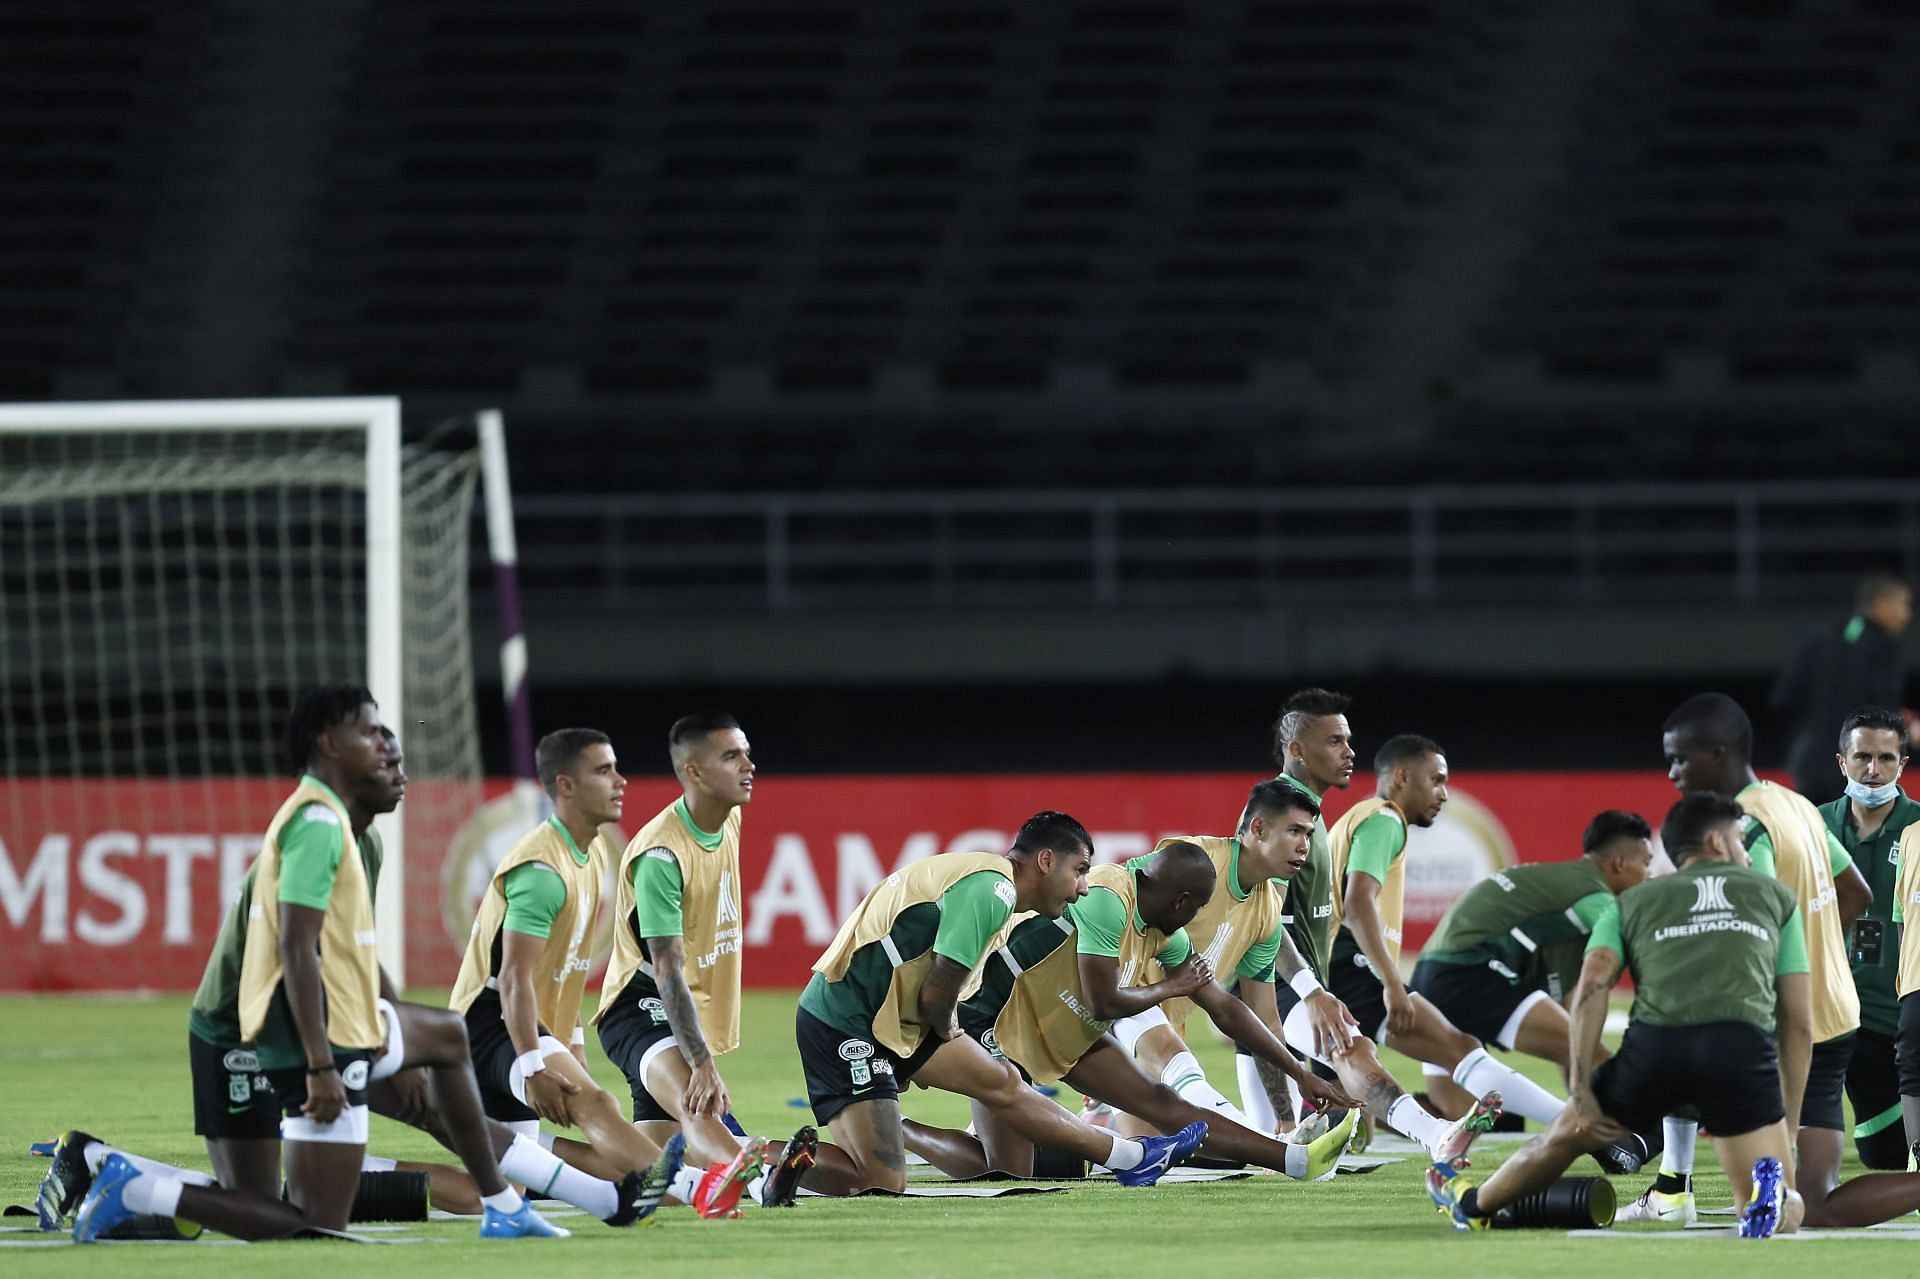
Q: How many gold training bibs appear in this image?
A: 9